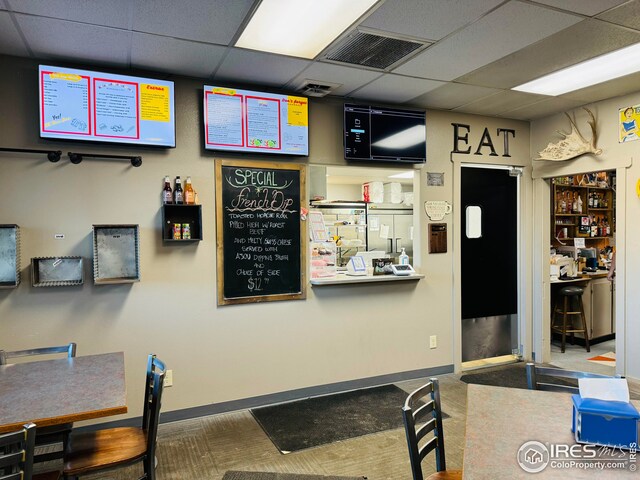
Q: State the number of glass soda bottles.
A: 3